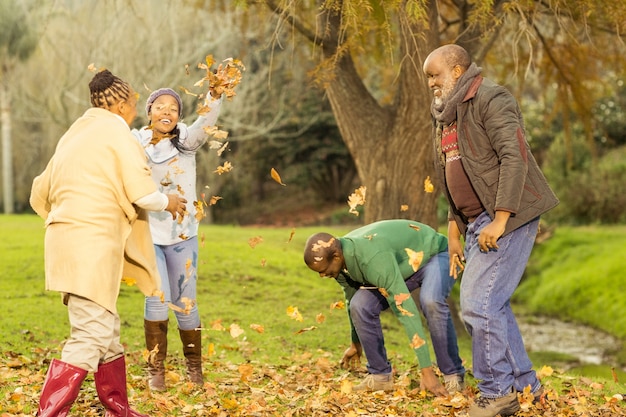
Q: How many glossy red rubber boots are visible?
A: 2